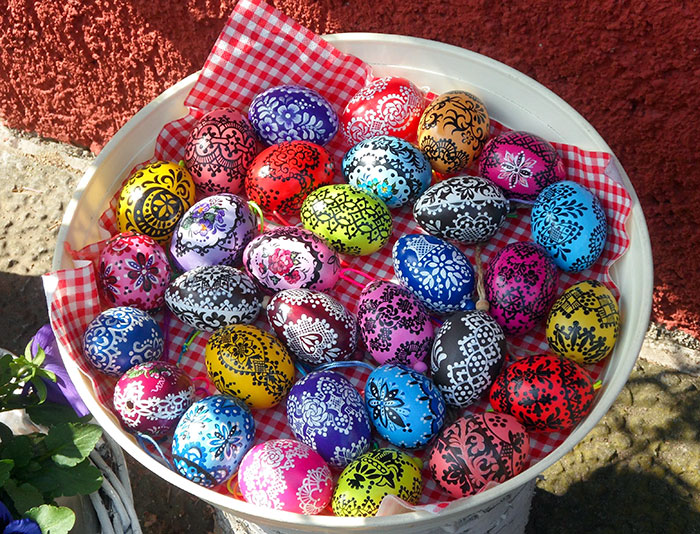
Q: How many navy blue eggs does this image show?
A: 2